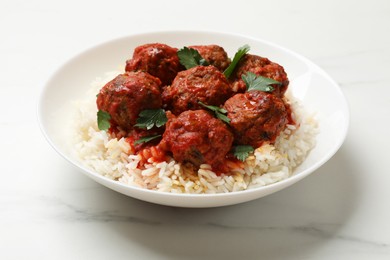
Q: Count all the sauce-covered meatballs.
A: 7